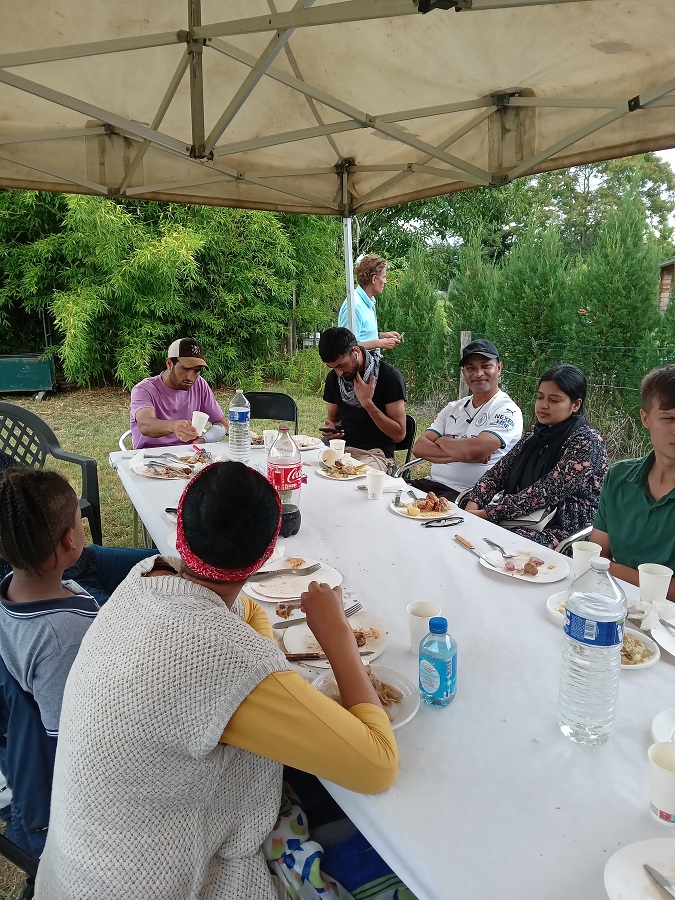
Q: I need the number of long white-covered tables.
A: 1